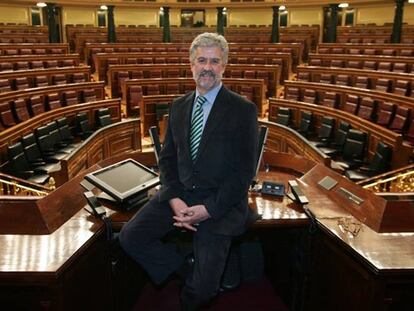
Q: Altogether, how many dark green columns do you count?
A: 7